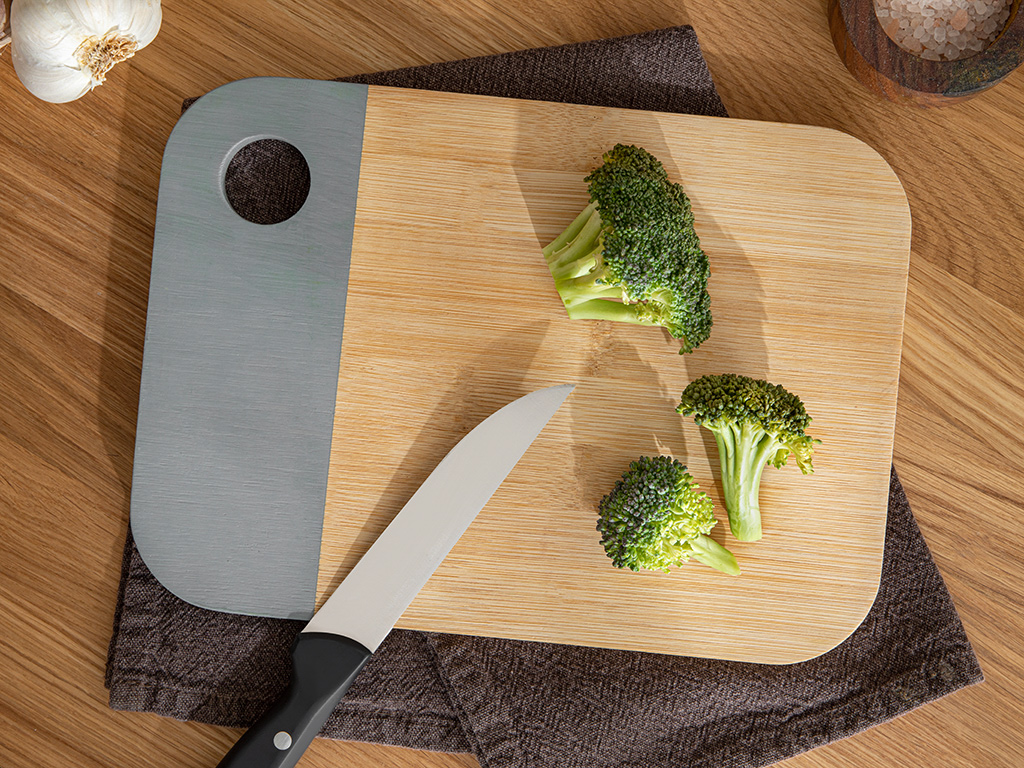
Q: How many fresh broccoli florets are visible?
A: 3